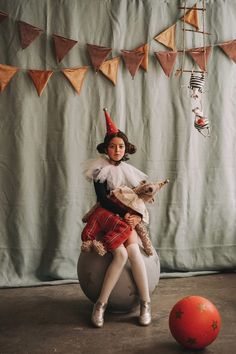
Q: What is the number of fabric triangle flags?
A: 15